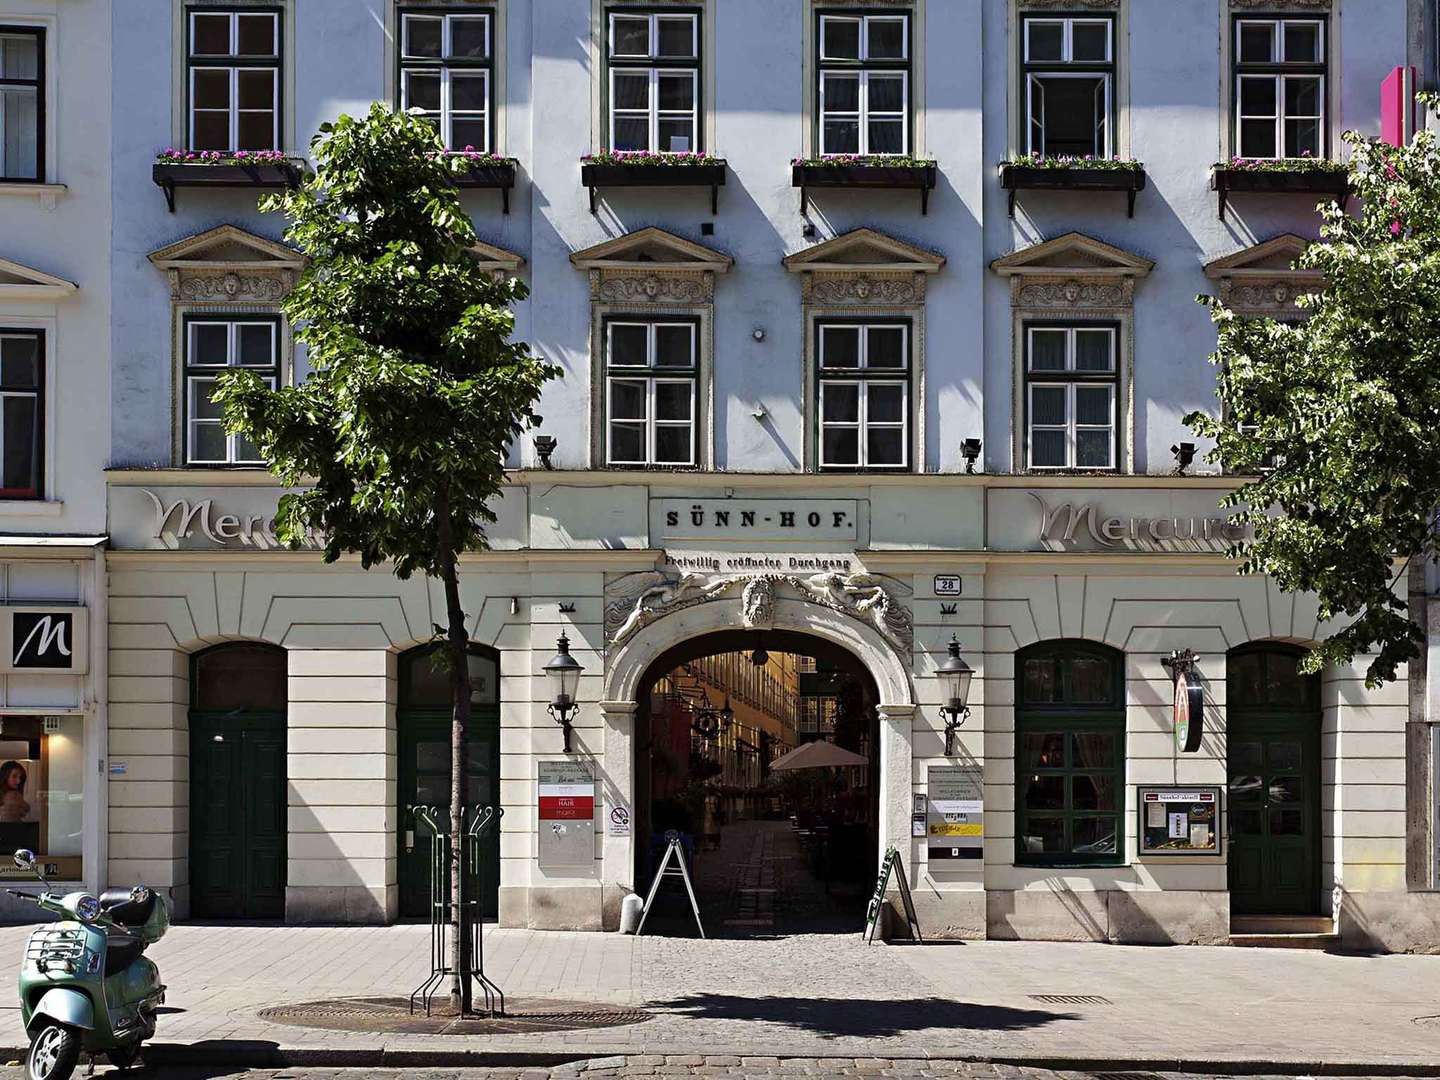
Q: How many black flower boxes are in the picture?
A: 6